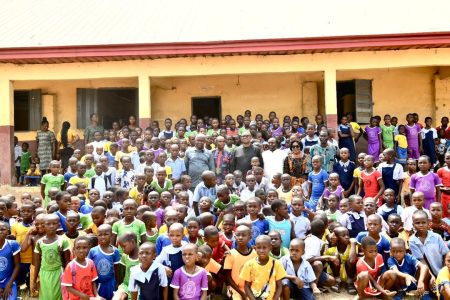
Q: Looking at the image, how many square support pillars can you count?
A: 3